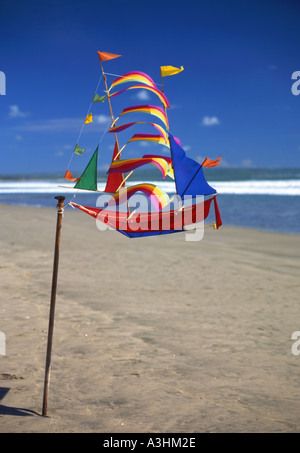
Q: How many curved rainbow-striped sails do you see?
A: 8